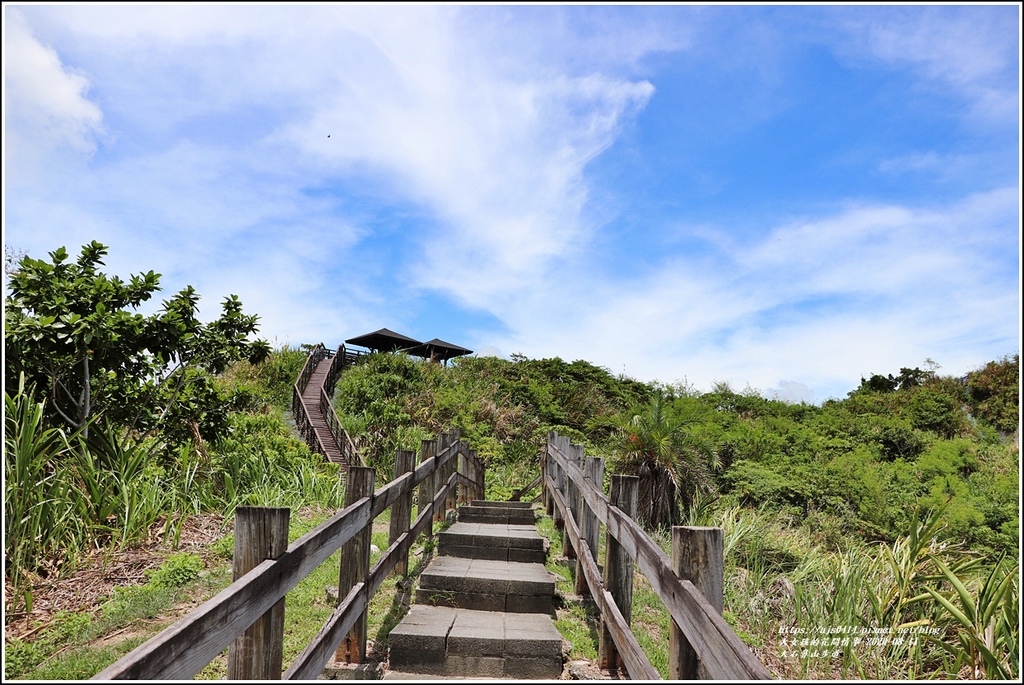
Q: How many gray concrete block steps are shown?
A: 5